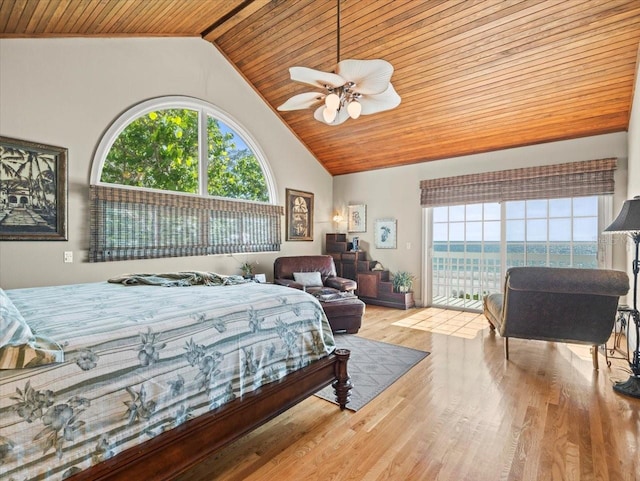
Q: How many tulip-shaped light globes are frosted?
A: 3